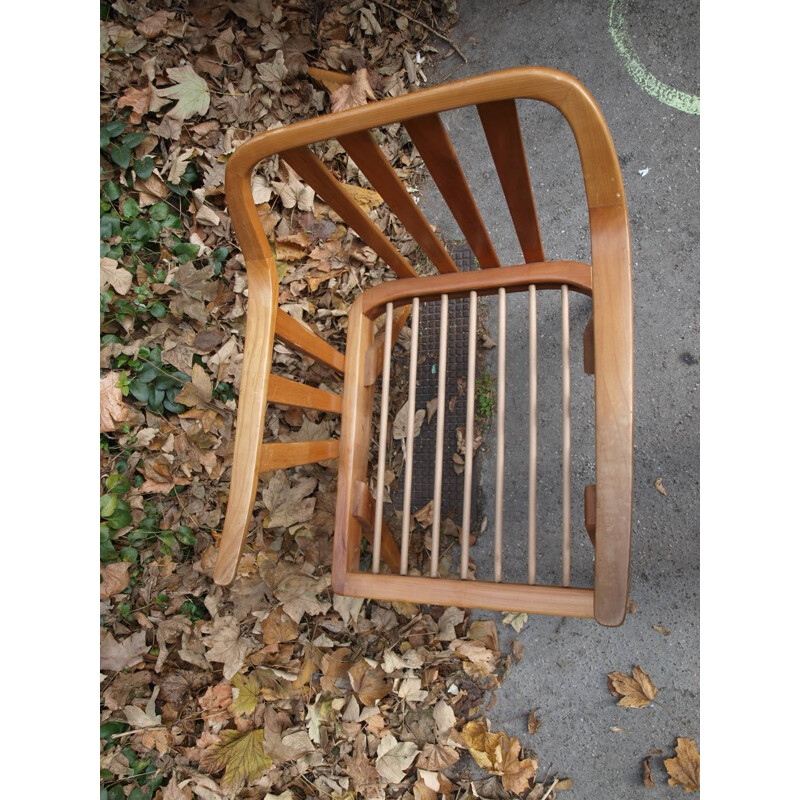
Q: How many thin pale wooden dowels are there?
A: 7